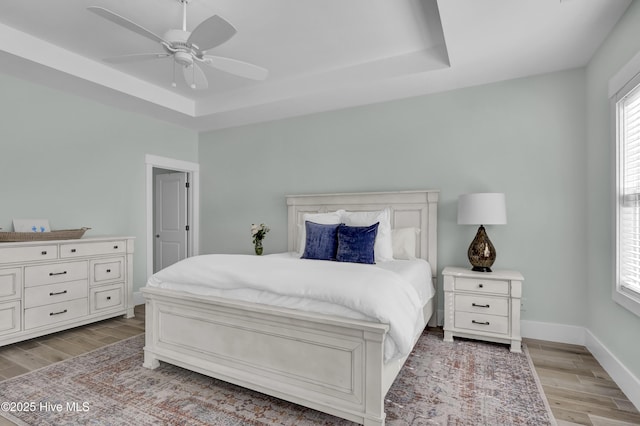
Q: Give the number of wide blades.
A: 5